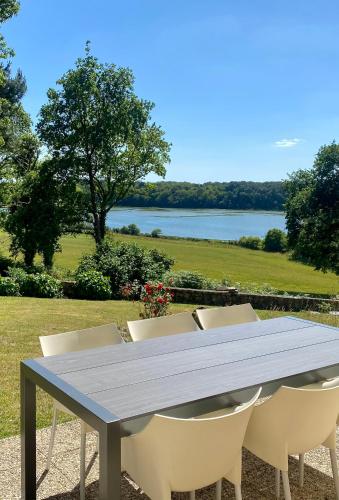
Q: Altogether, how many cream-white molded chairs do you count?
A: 5